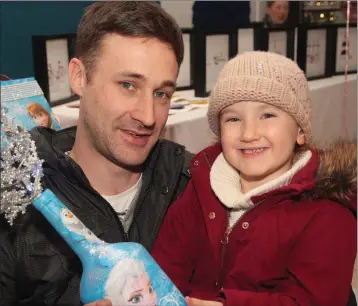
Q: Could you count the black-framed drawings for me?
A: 7